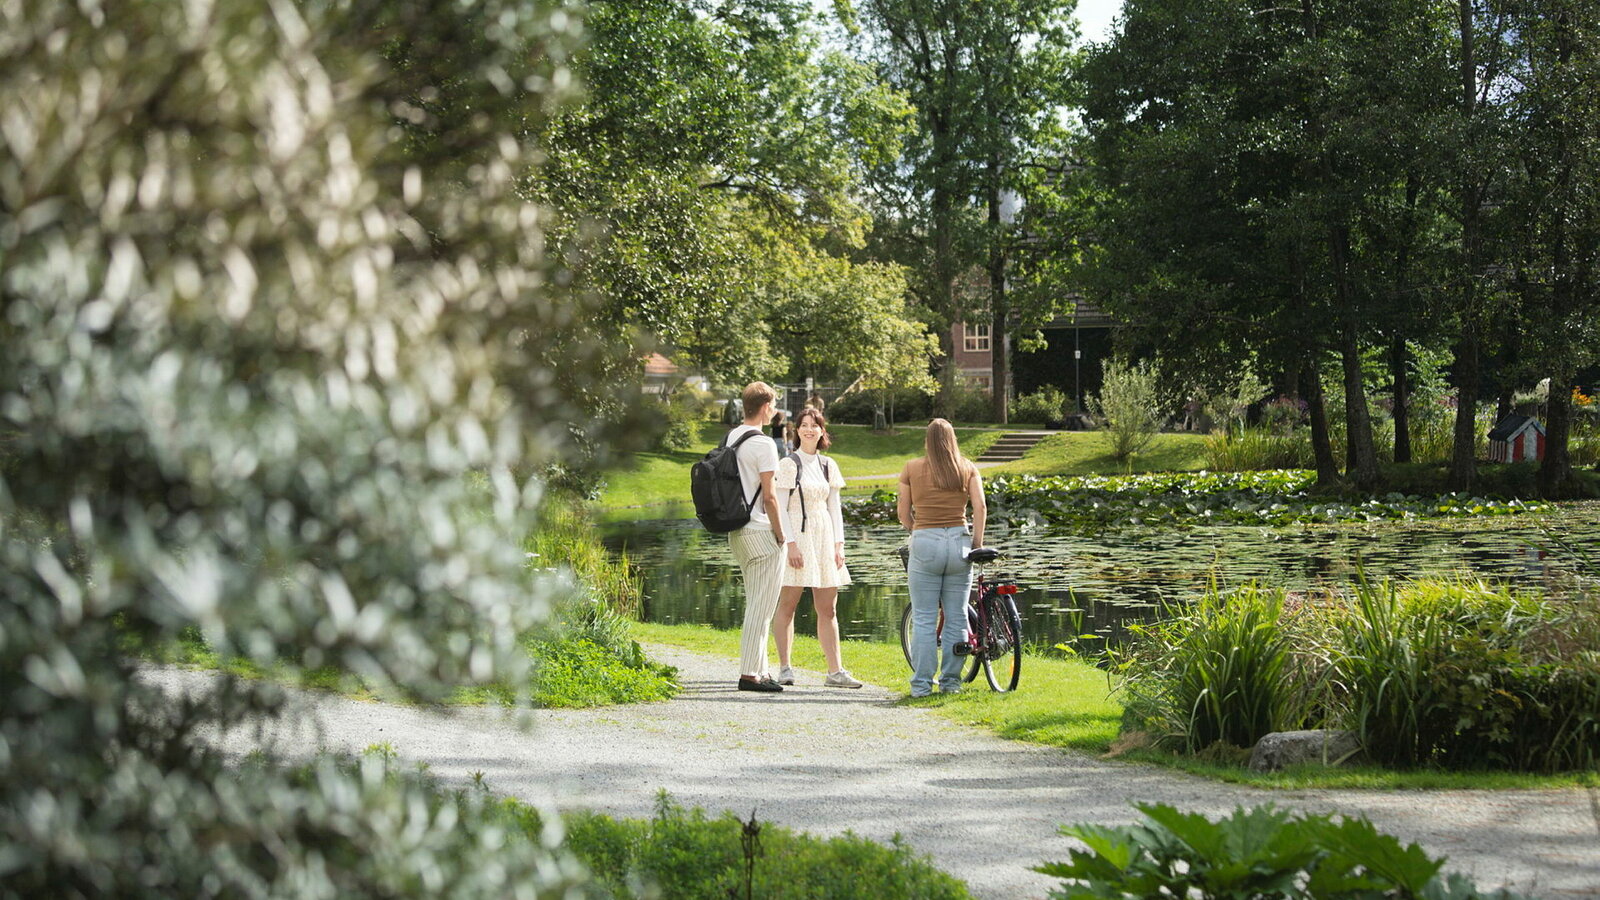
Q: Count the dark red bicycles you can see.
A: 1